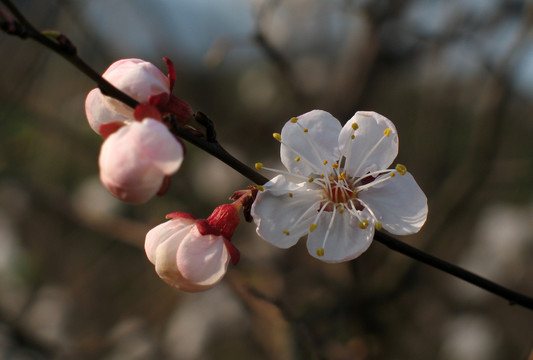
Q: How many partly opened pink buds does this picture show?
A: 3